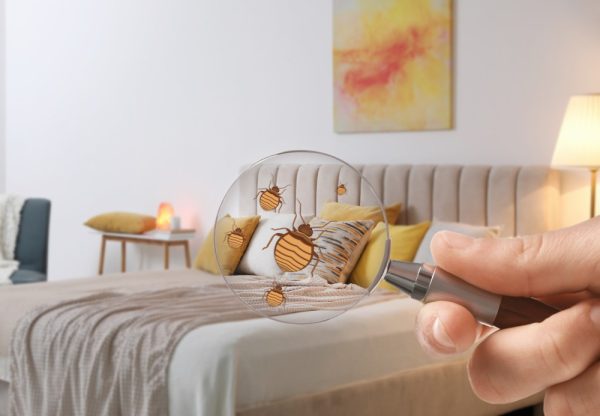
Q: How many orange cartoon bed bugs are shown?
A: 5